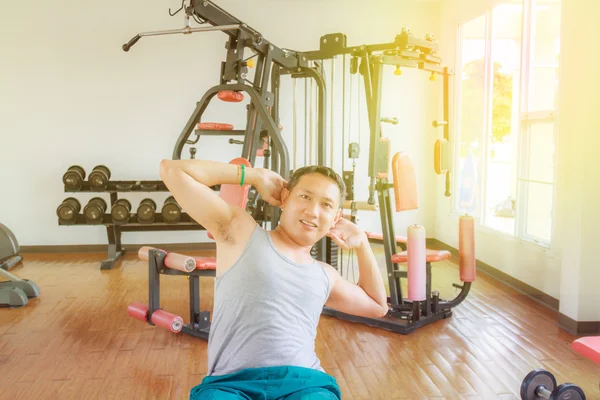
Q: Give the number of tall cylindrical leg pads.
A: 2